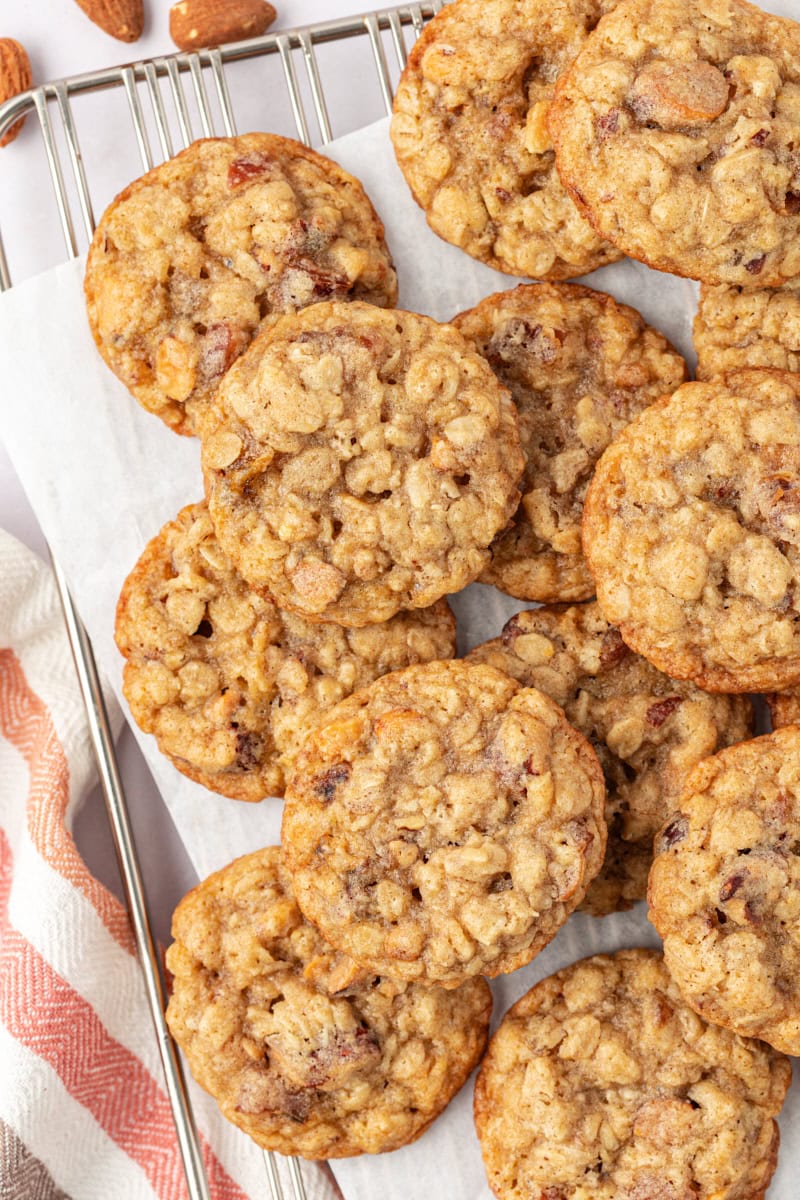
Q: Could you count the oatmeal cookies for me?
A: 14